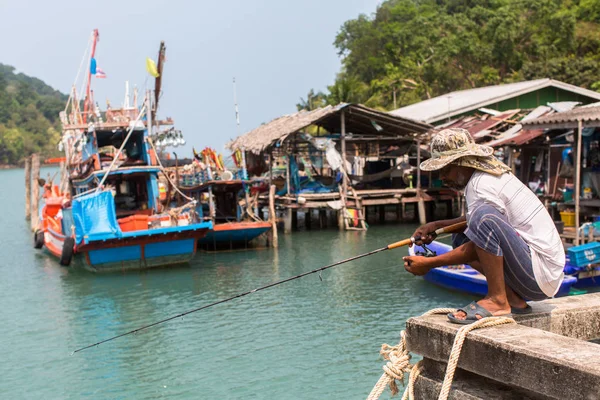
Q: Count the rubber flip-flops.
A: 2